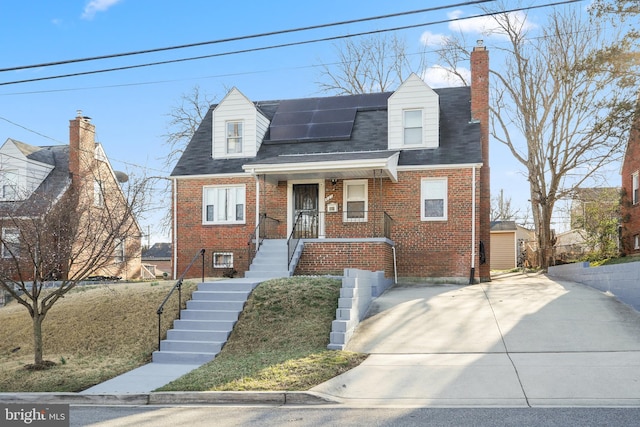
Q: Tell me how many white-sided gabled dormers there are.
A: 3